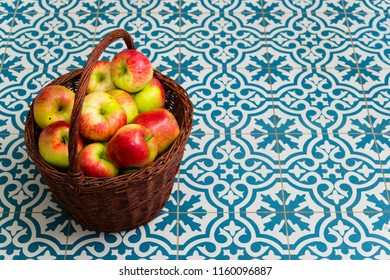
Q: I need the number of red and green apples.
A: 10